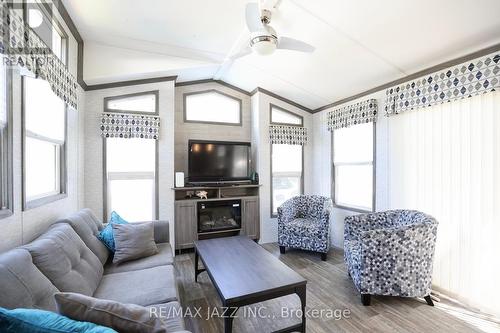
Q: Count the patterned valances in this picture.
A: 5